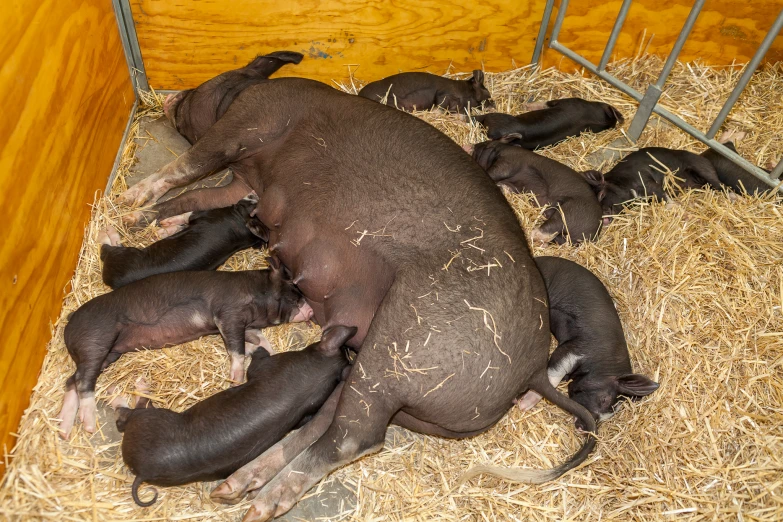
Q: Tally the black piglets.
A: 9